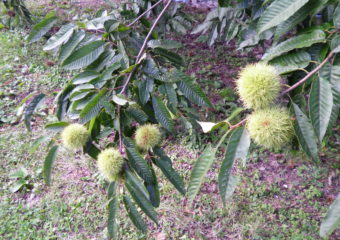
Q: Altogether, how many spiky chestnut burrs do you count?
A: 5